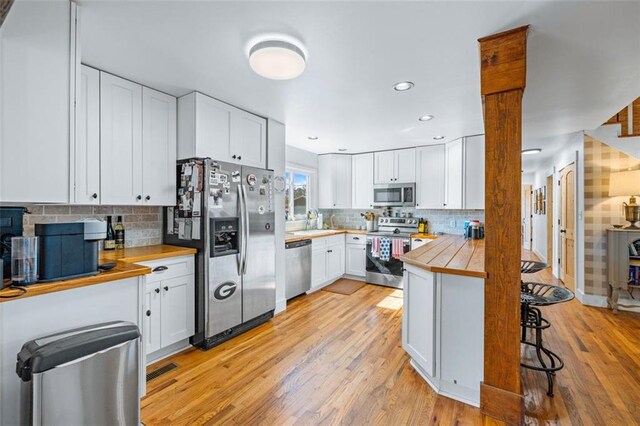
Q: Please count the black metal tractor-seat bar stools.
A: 2